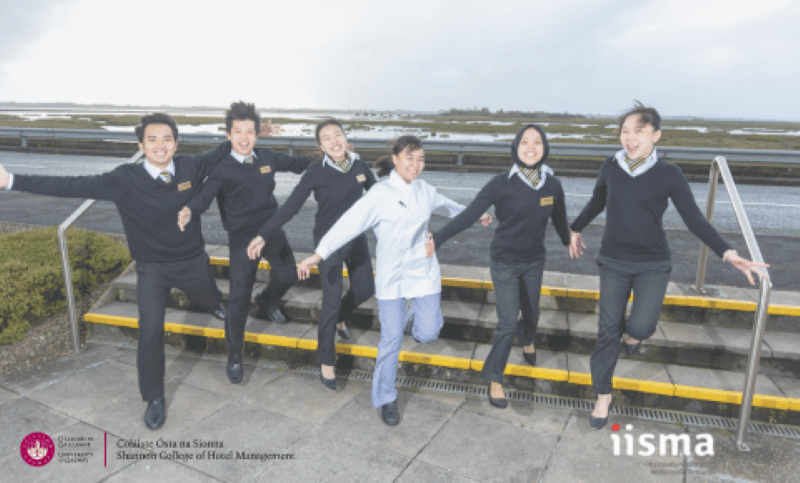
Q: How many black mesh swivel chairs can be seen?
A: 0